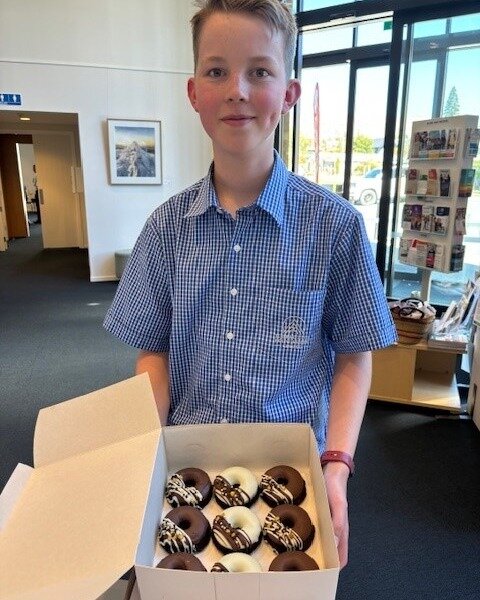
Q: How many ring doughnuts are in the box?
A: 9